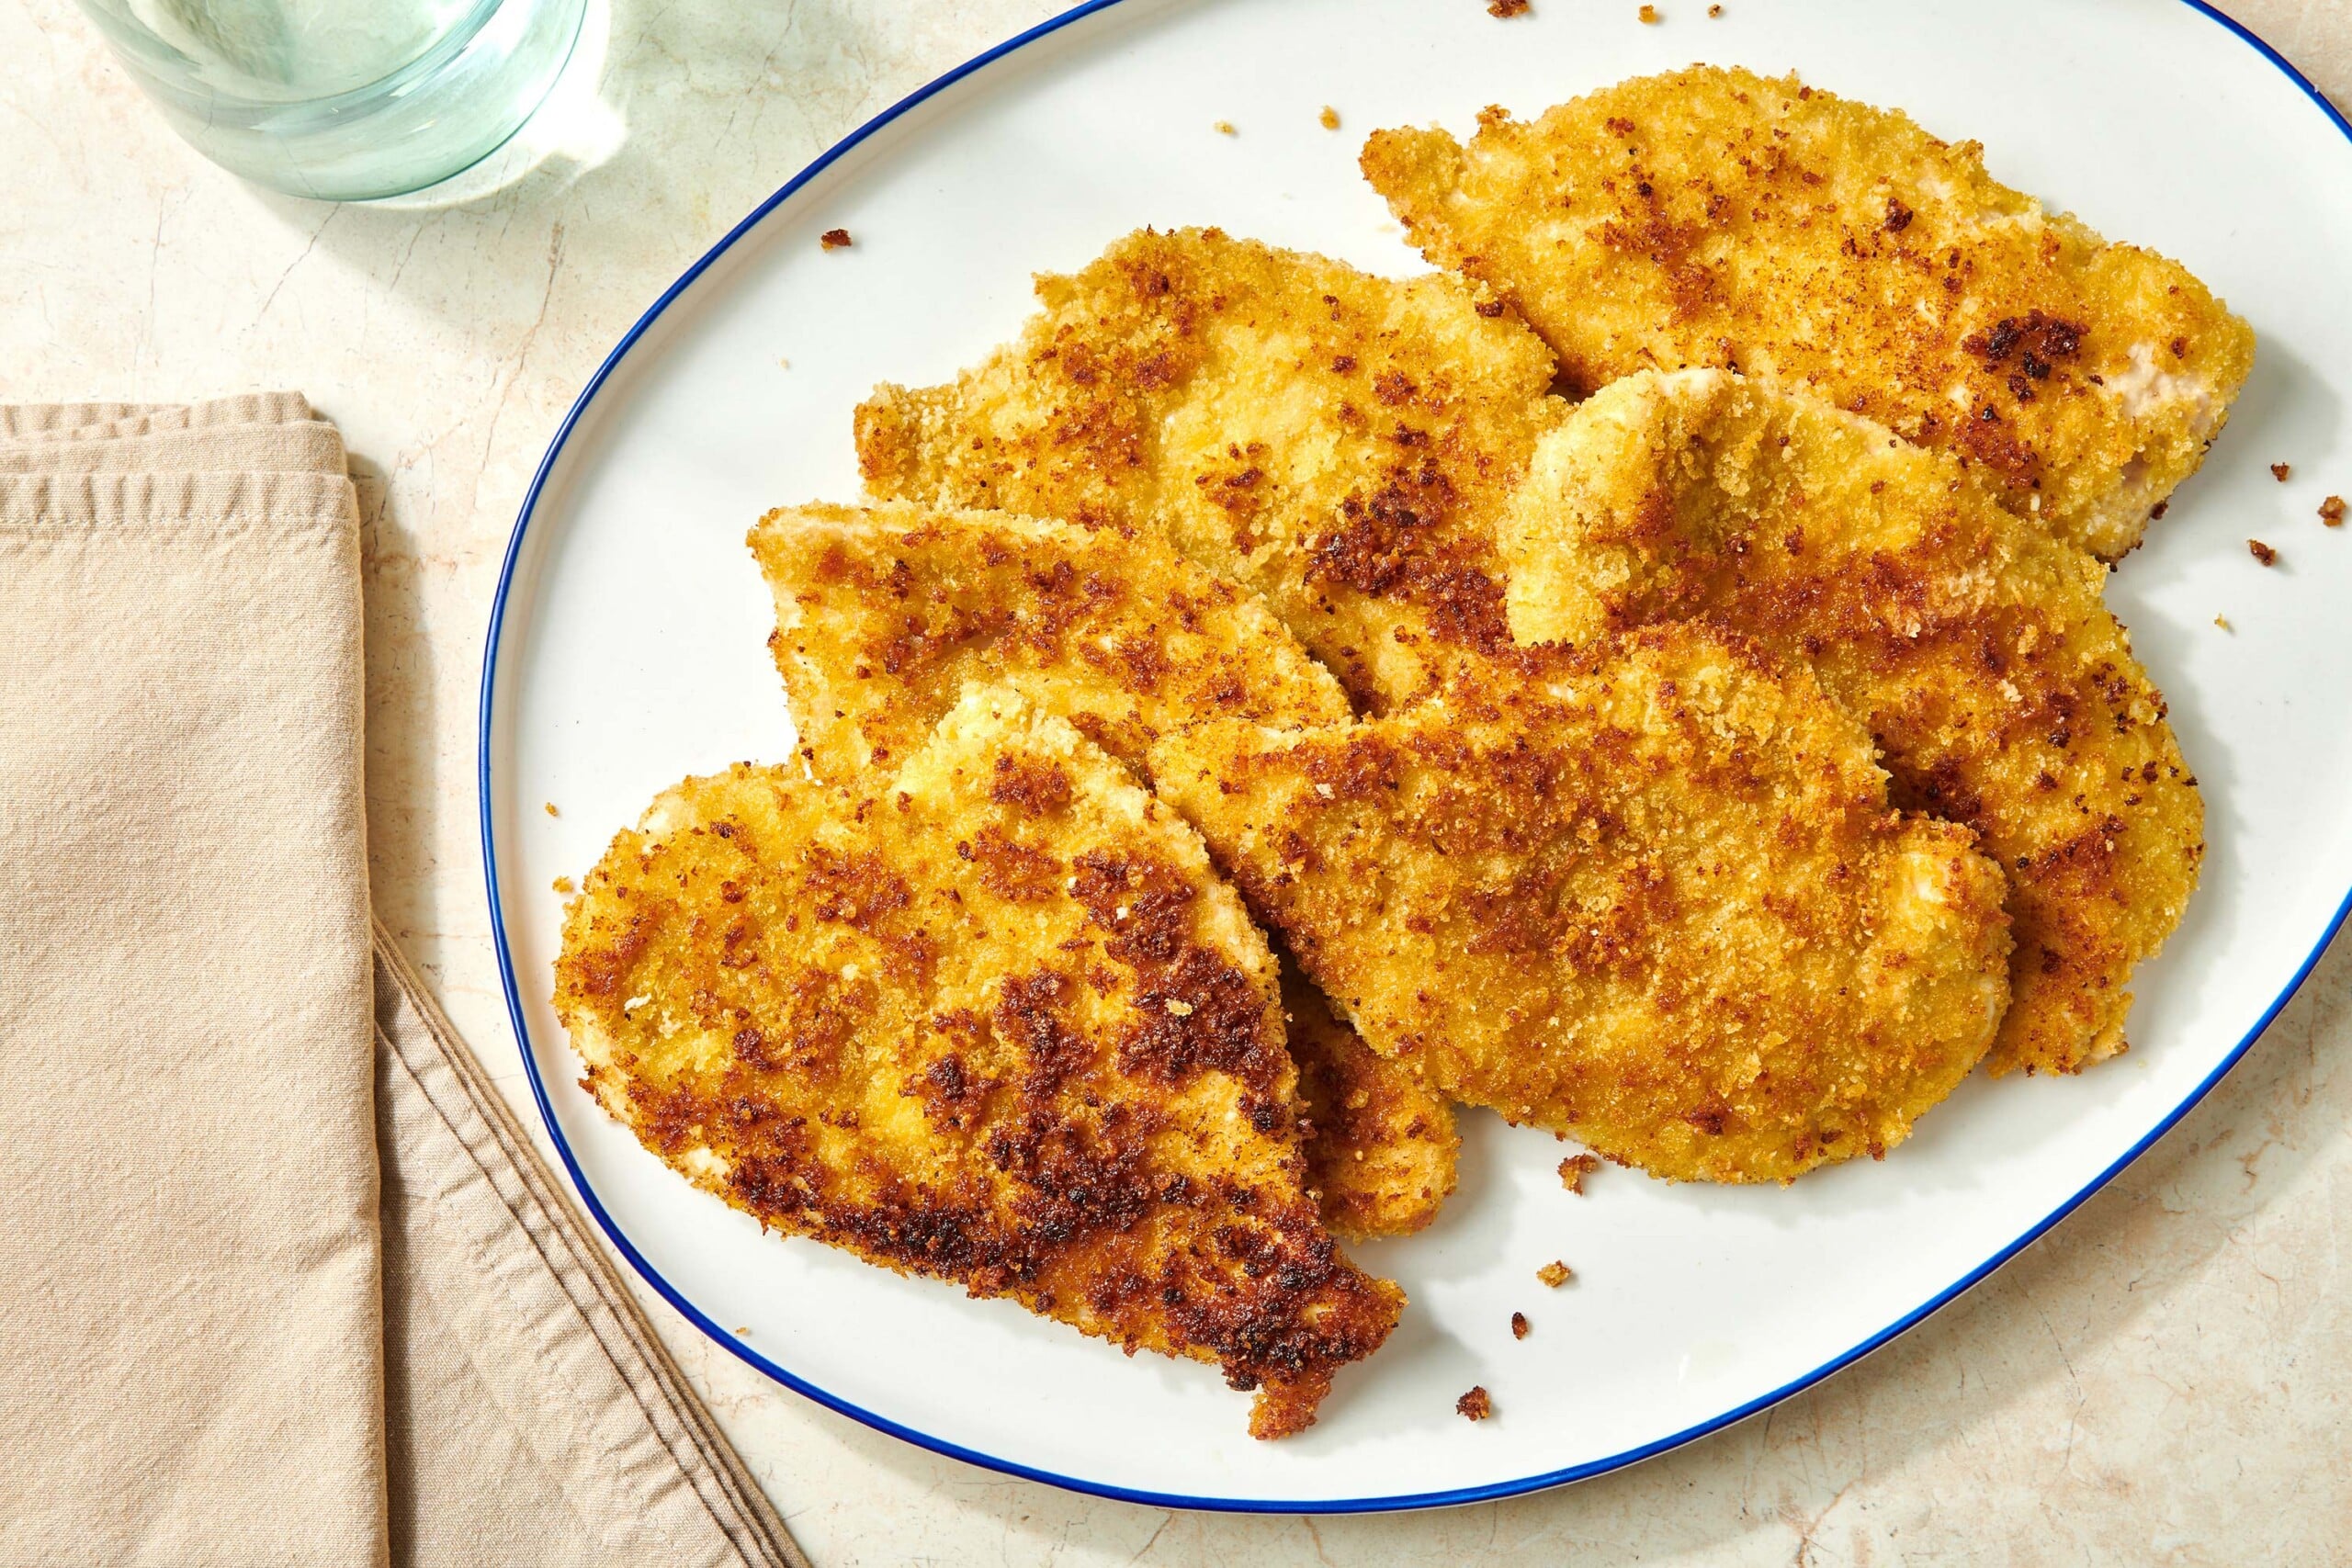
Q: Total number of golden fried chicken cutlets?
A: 6